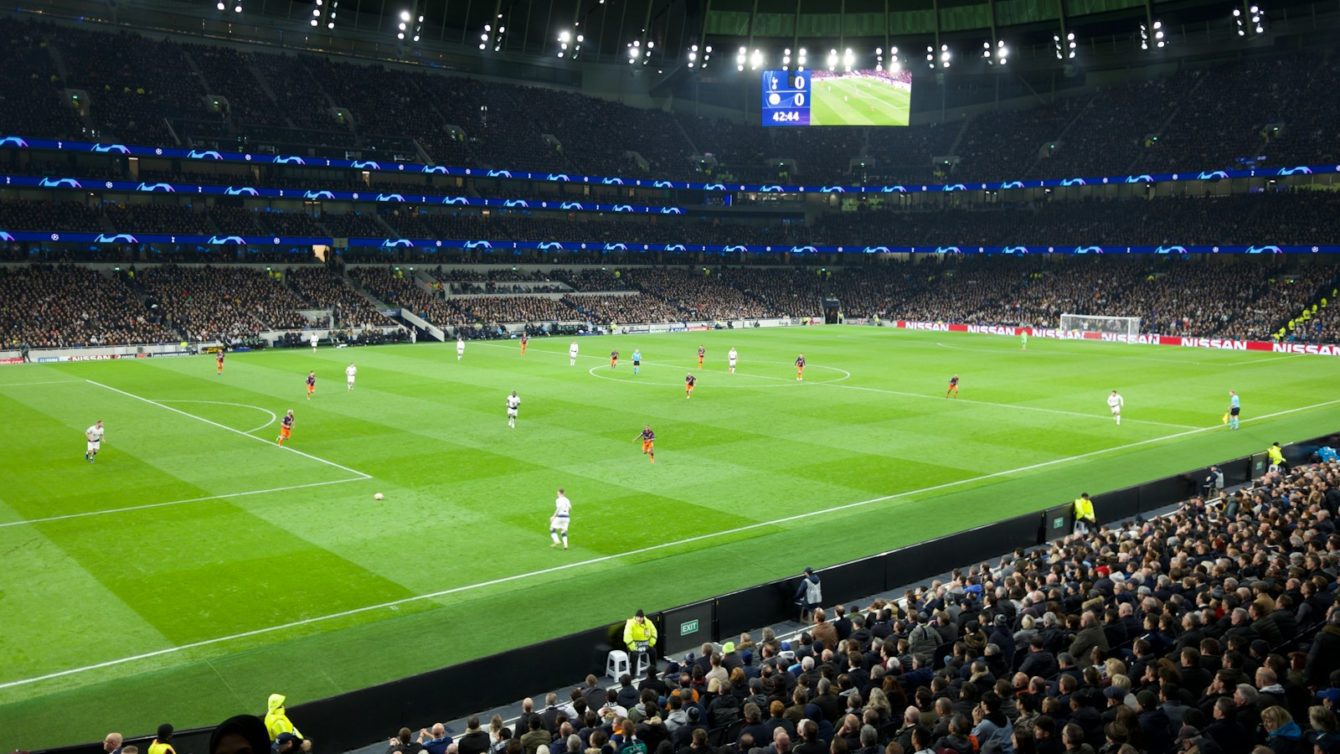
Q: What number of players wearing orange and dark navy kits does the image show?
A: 10